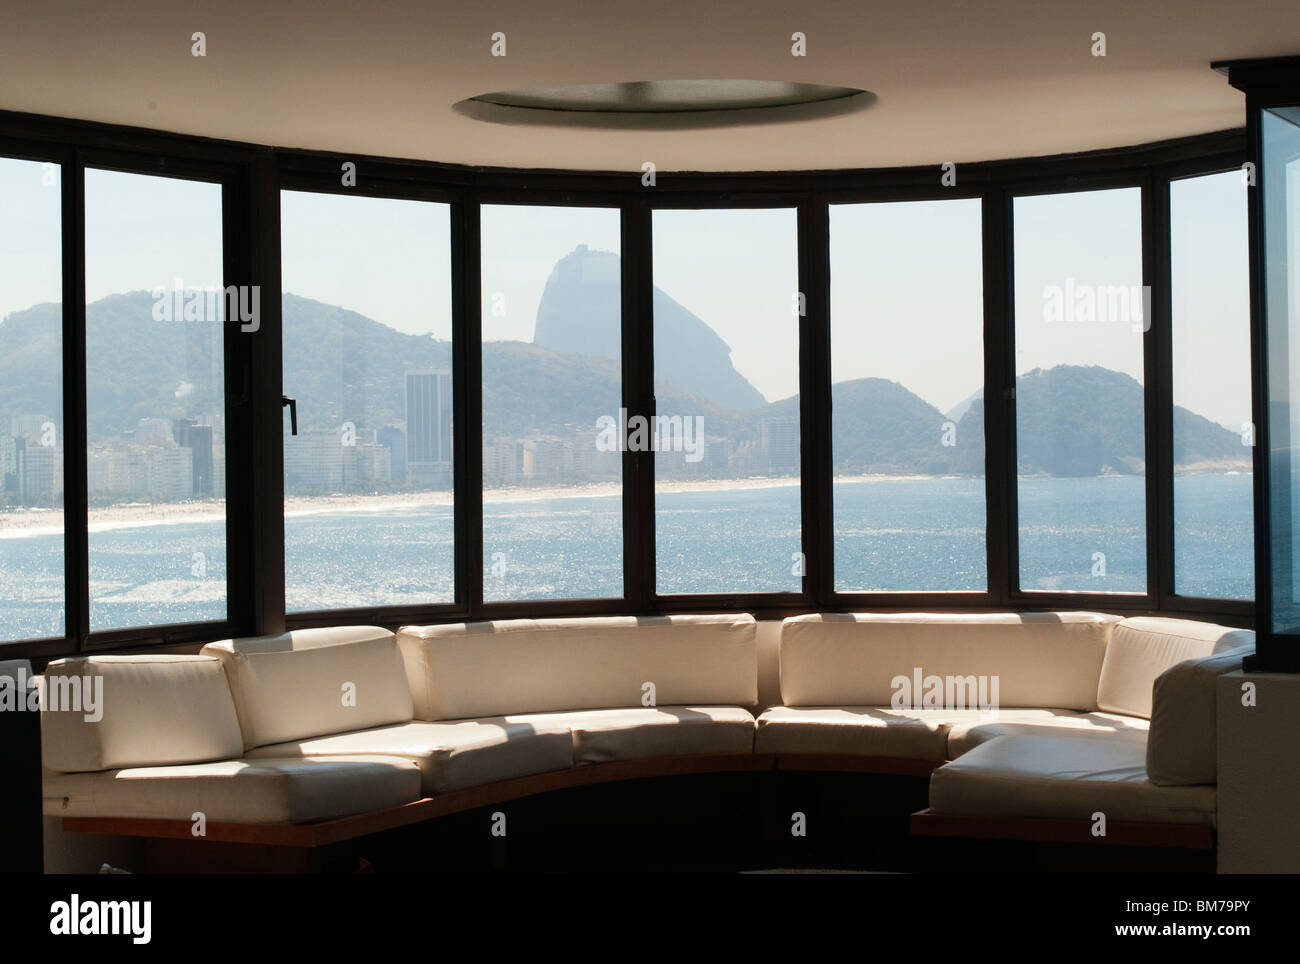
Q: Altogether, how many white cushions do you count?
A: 12